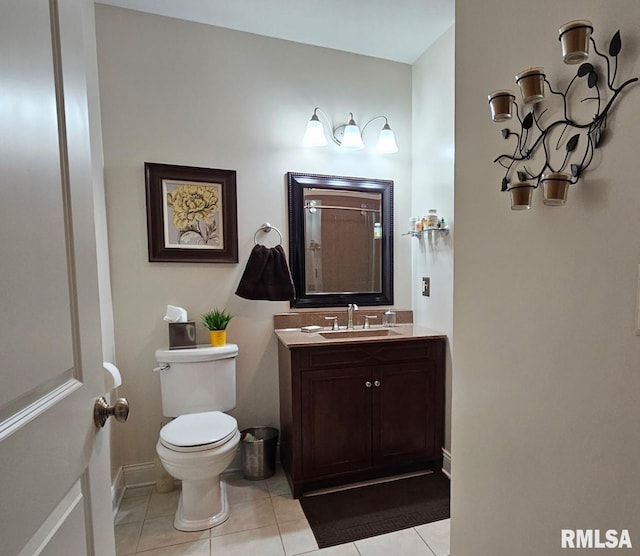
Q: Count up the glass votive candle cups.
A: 5